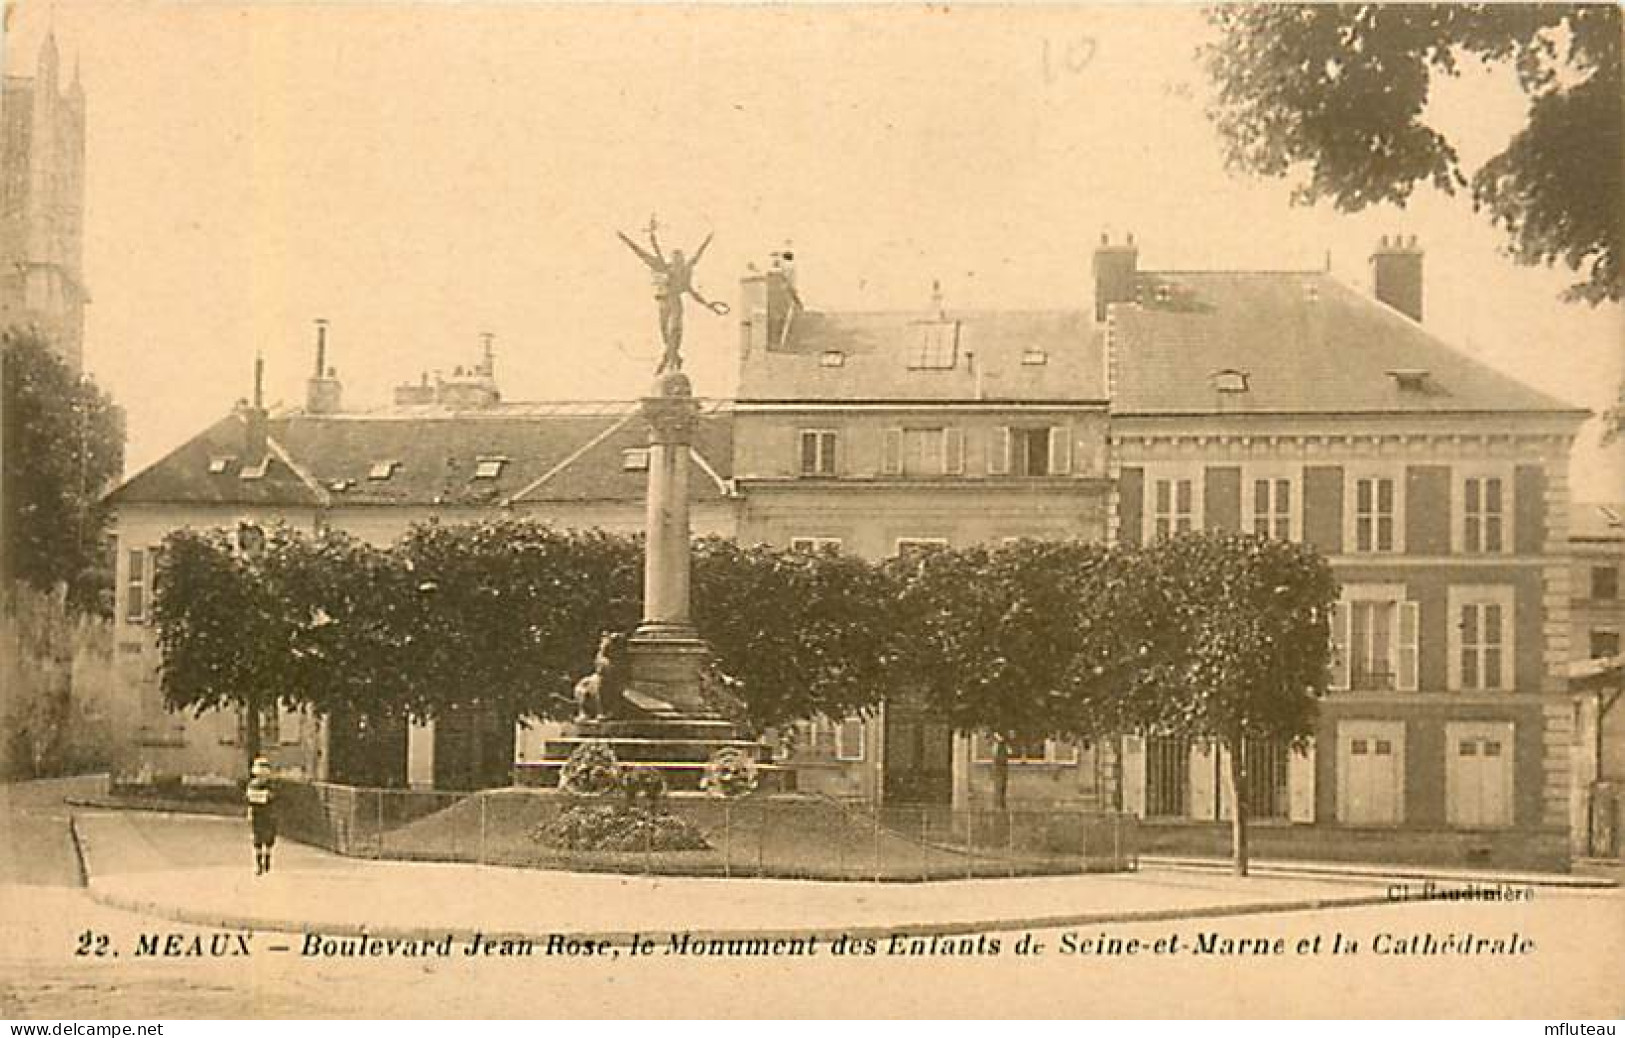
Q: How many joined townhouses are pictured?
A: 3